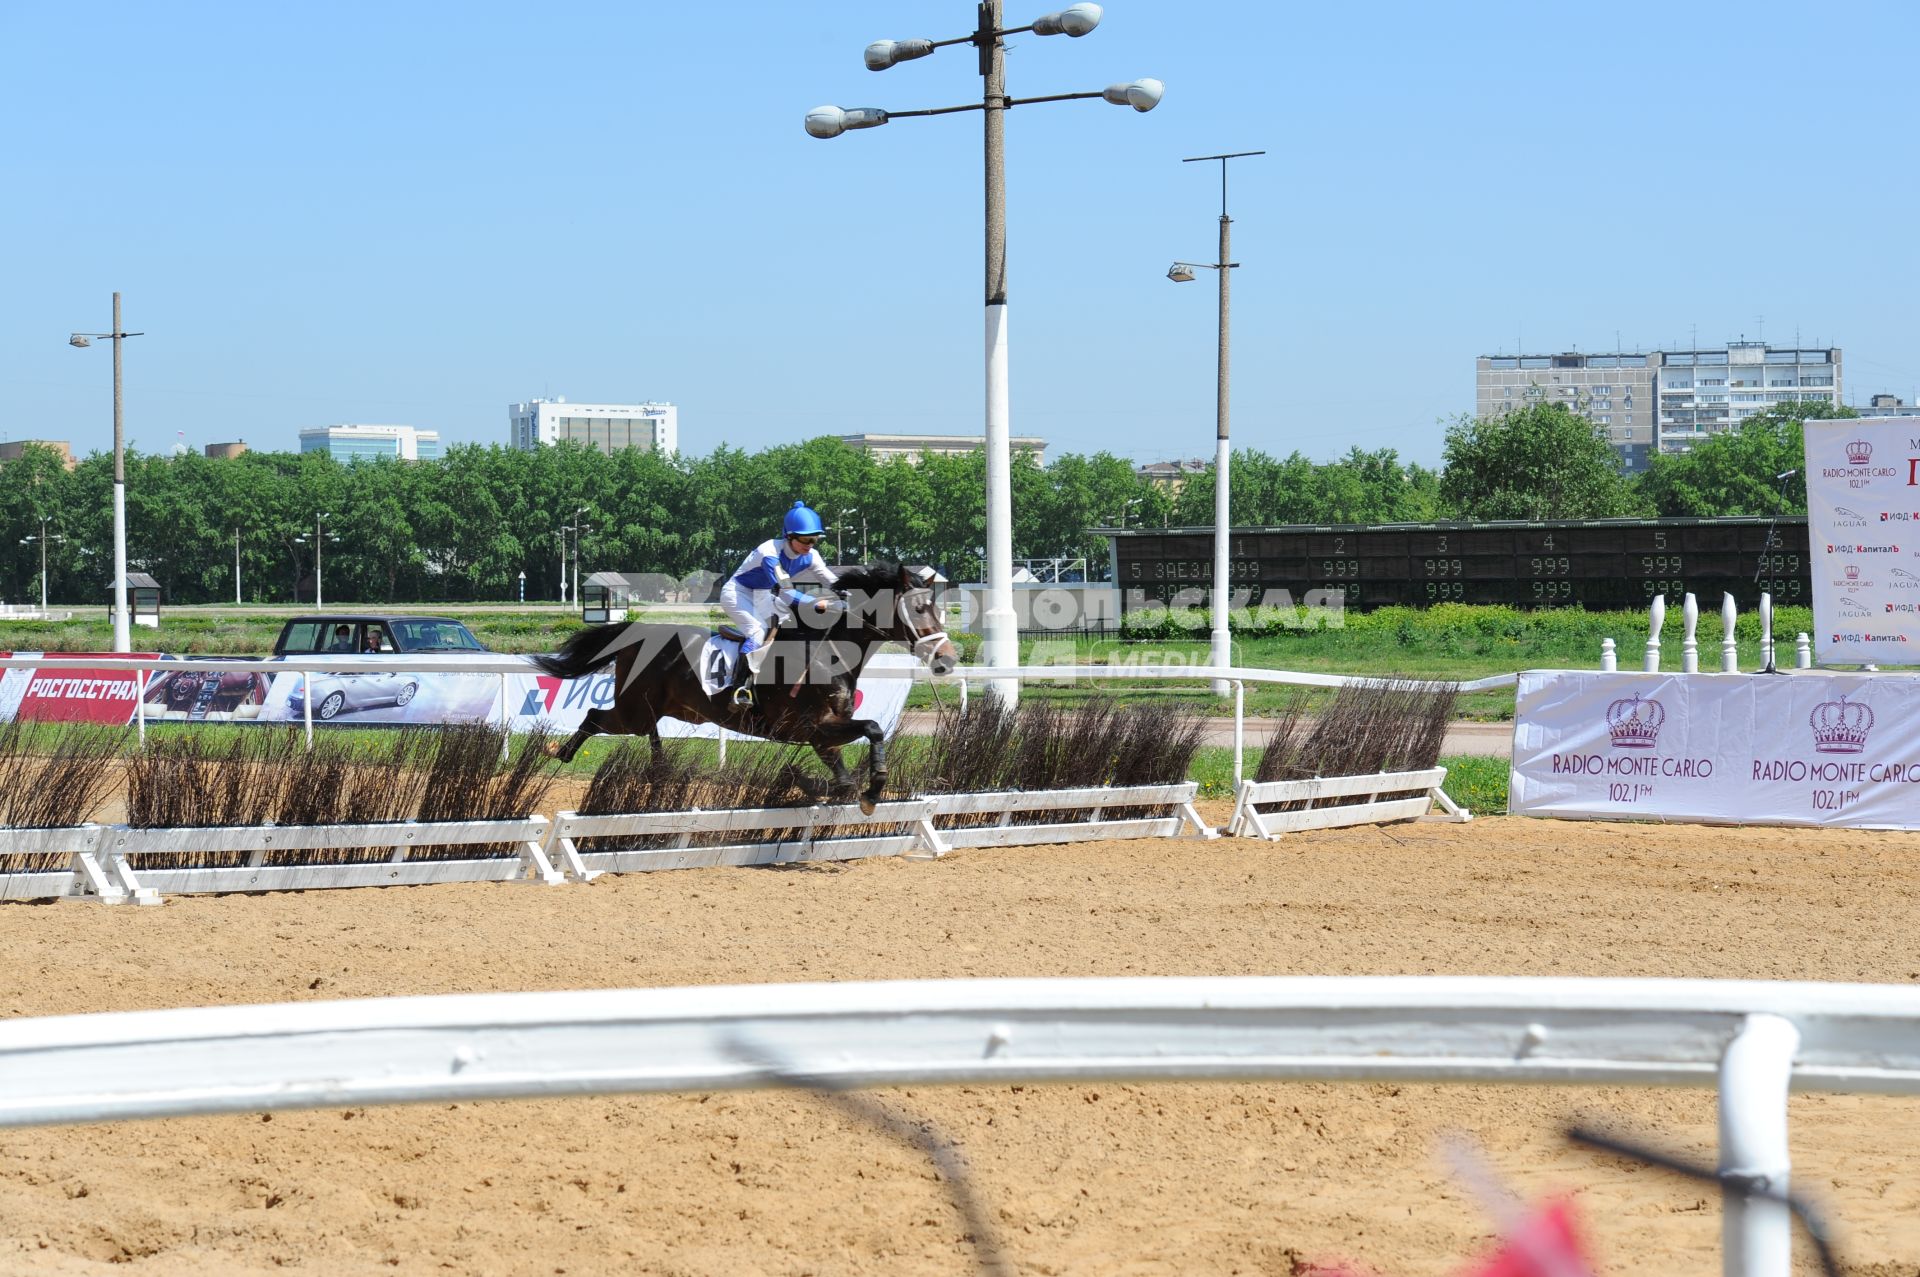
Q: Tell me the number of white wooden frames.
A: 5